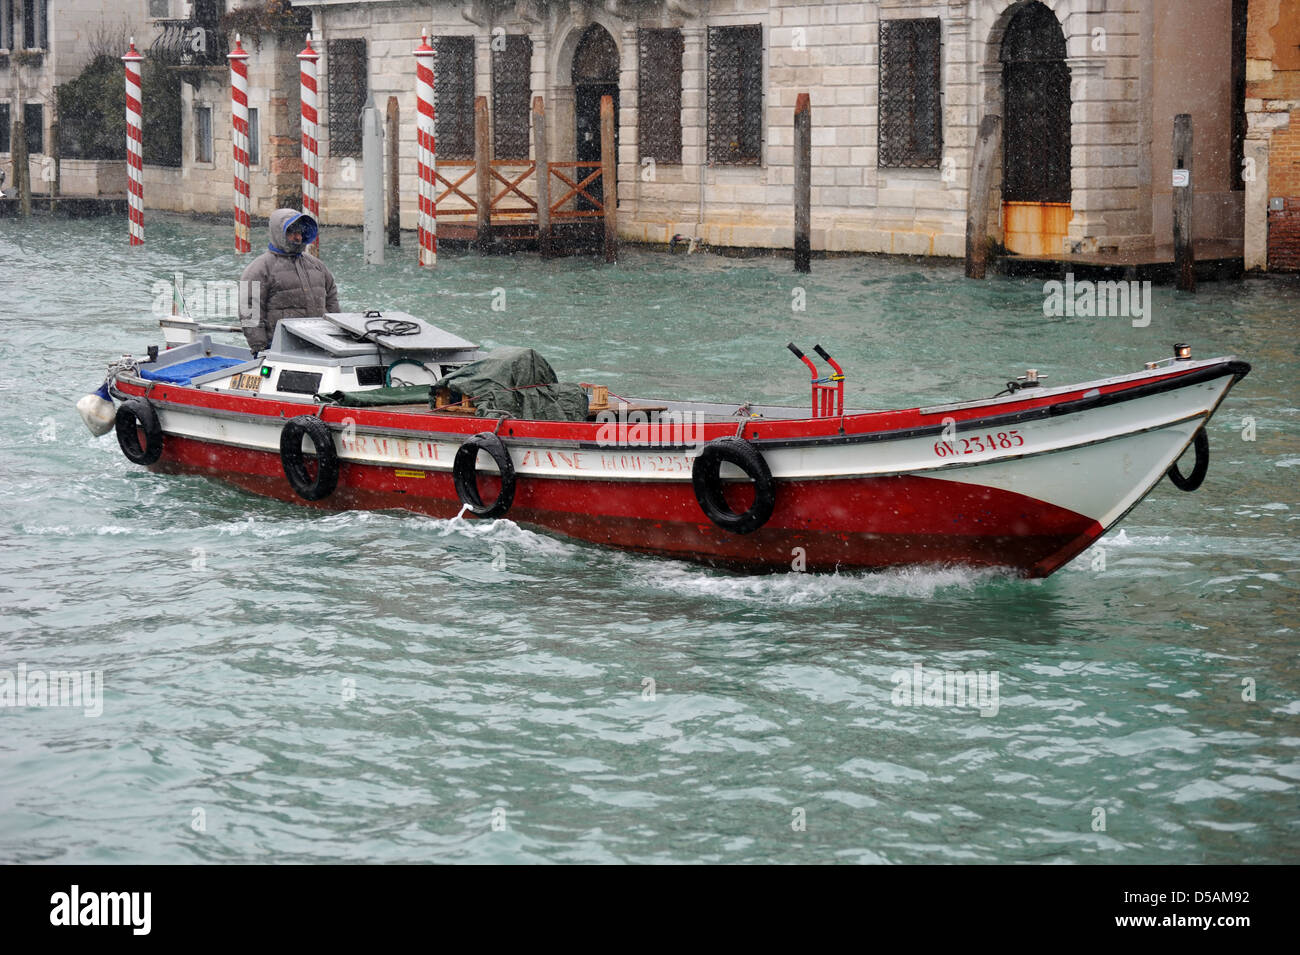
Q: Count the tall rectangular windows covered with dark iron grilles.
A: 6